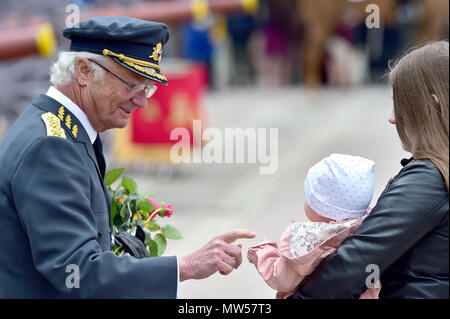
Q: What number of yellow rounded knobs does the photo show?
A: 3